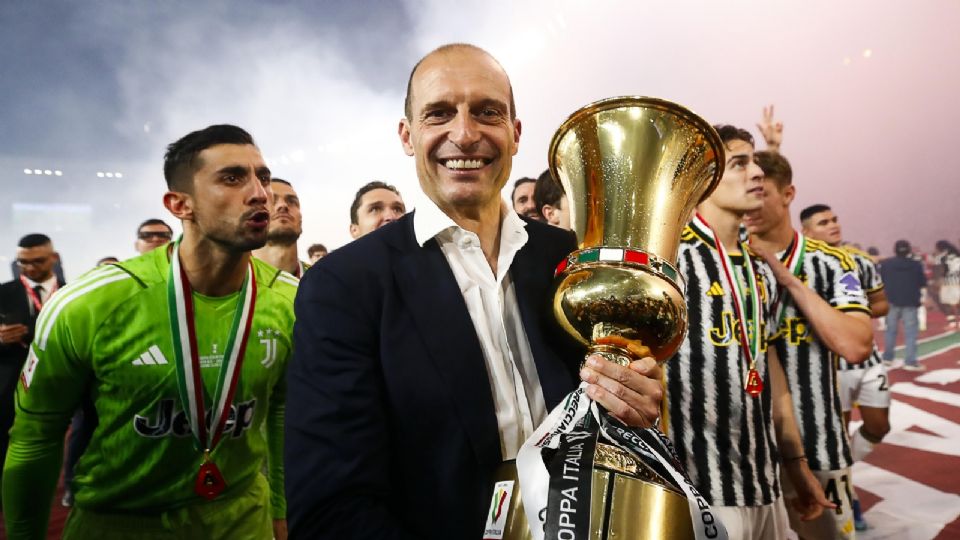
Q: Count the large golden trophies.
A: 1